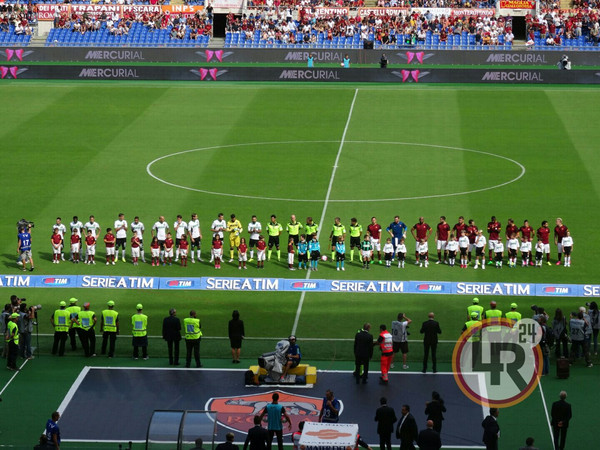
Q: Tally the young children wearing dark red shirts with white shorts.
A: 12